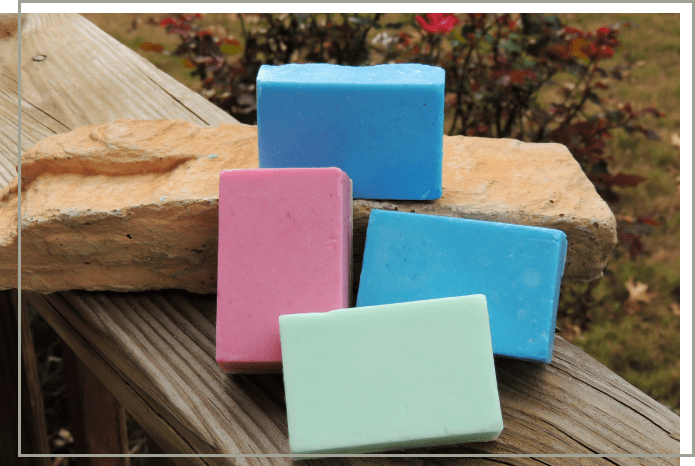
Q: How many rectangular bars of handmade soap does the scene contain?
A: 4